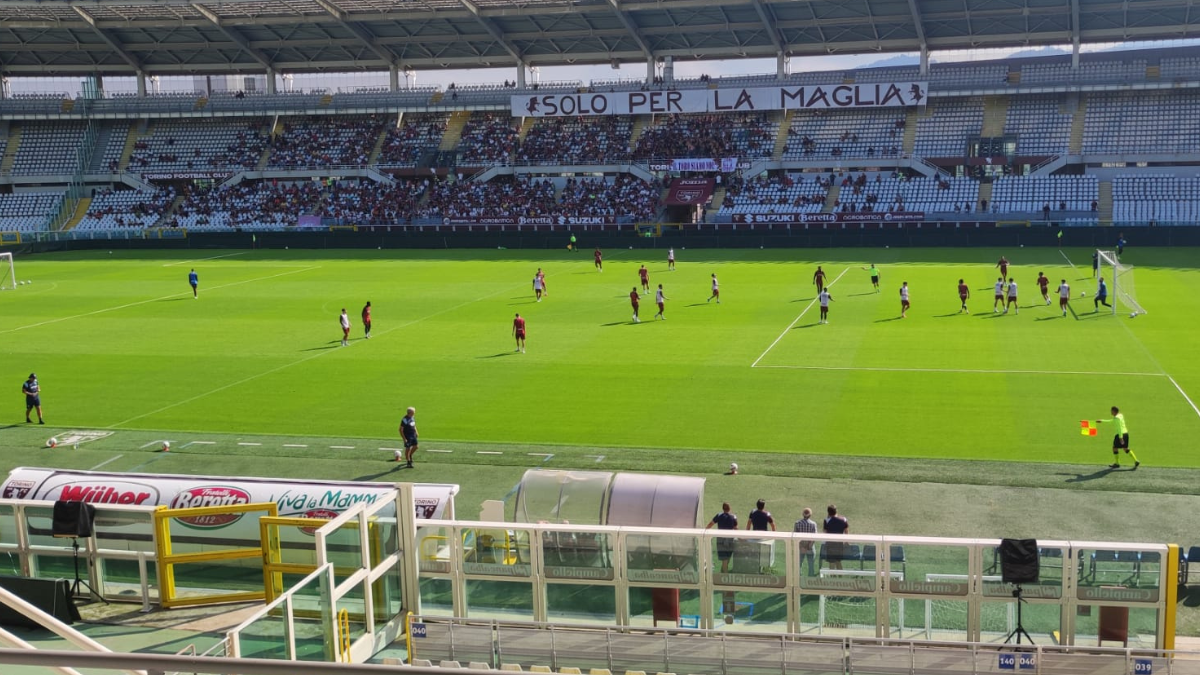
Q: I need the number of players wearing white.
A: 10